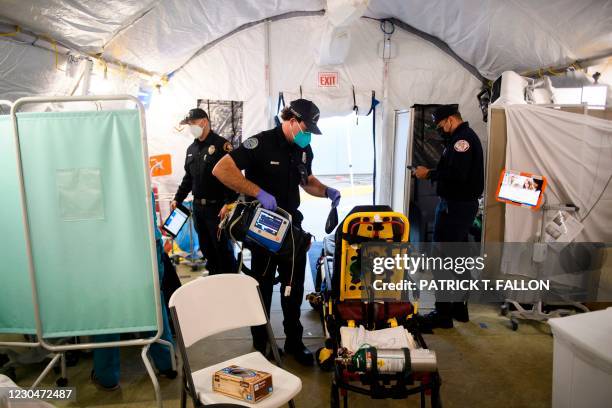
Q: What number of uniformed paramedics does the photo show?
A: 3